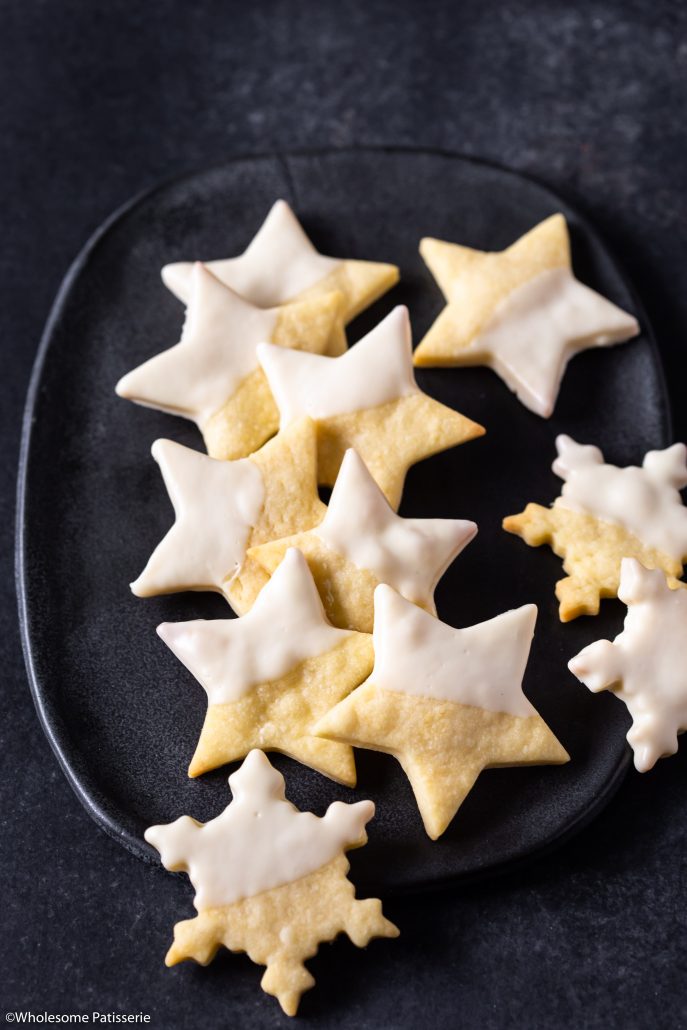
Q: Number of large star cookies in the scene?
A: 8